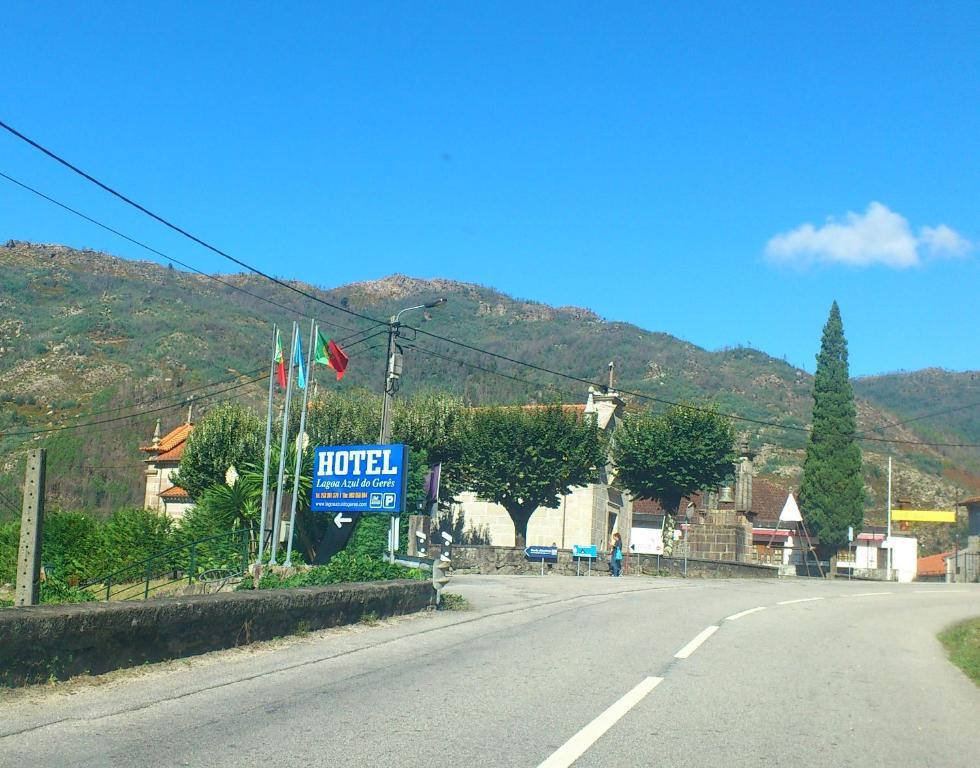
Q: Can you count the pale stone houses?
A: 2